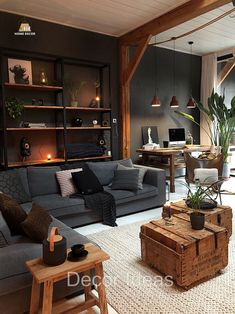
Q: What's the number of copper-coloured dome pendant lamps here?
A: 3